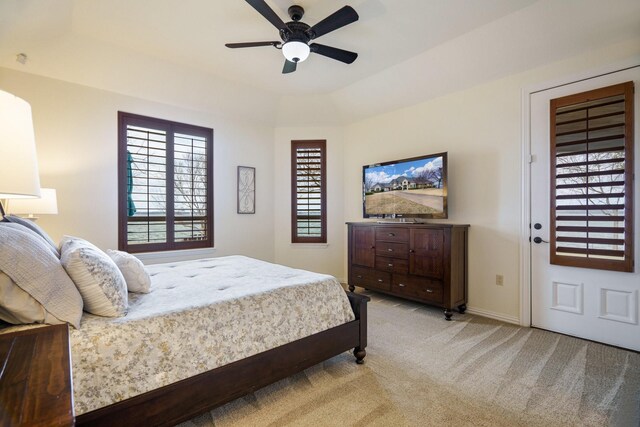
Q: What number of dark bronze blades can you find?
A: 5